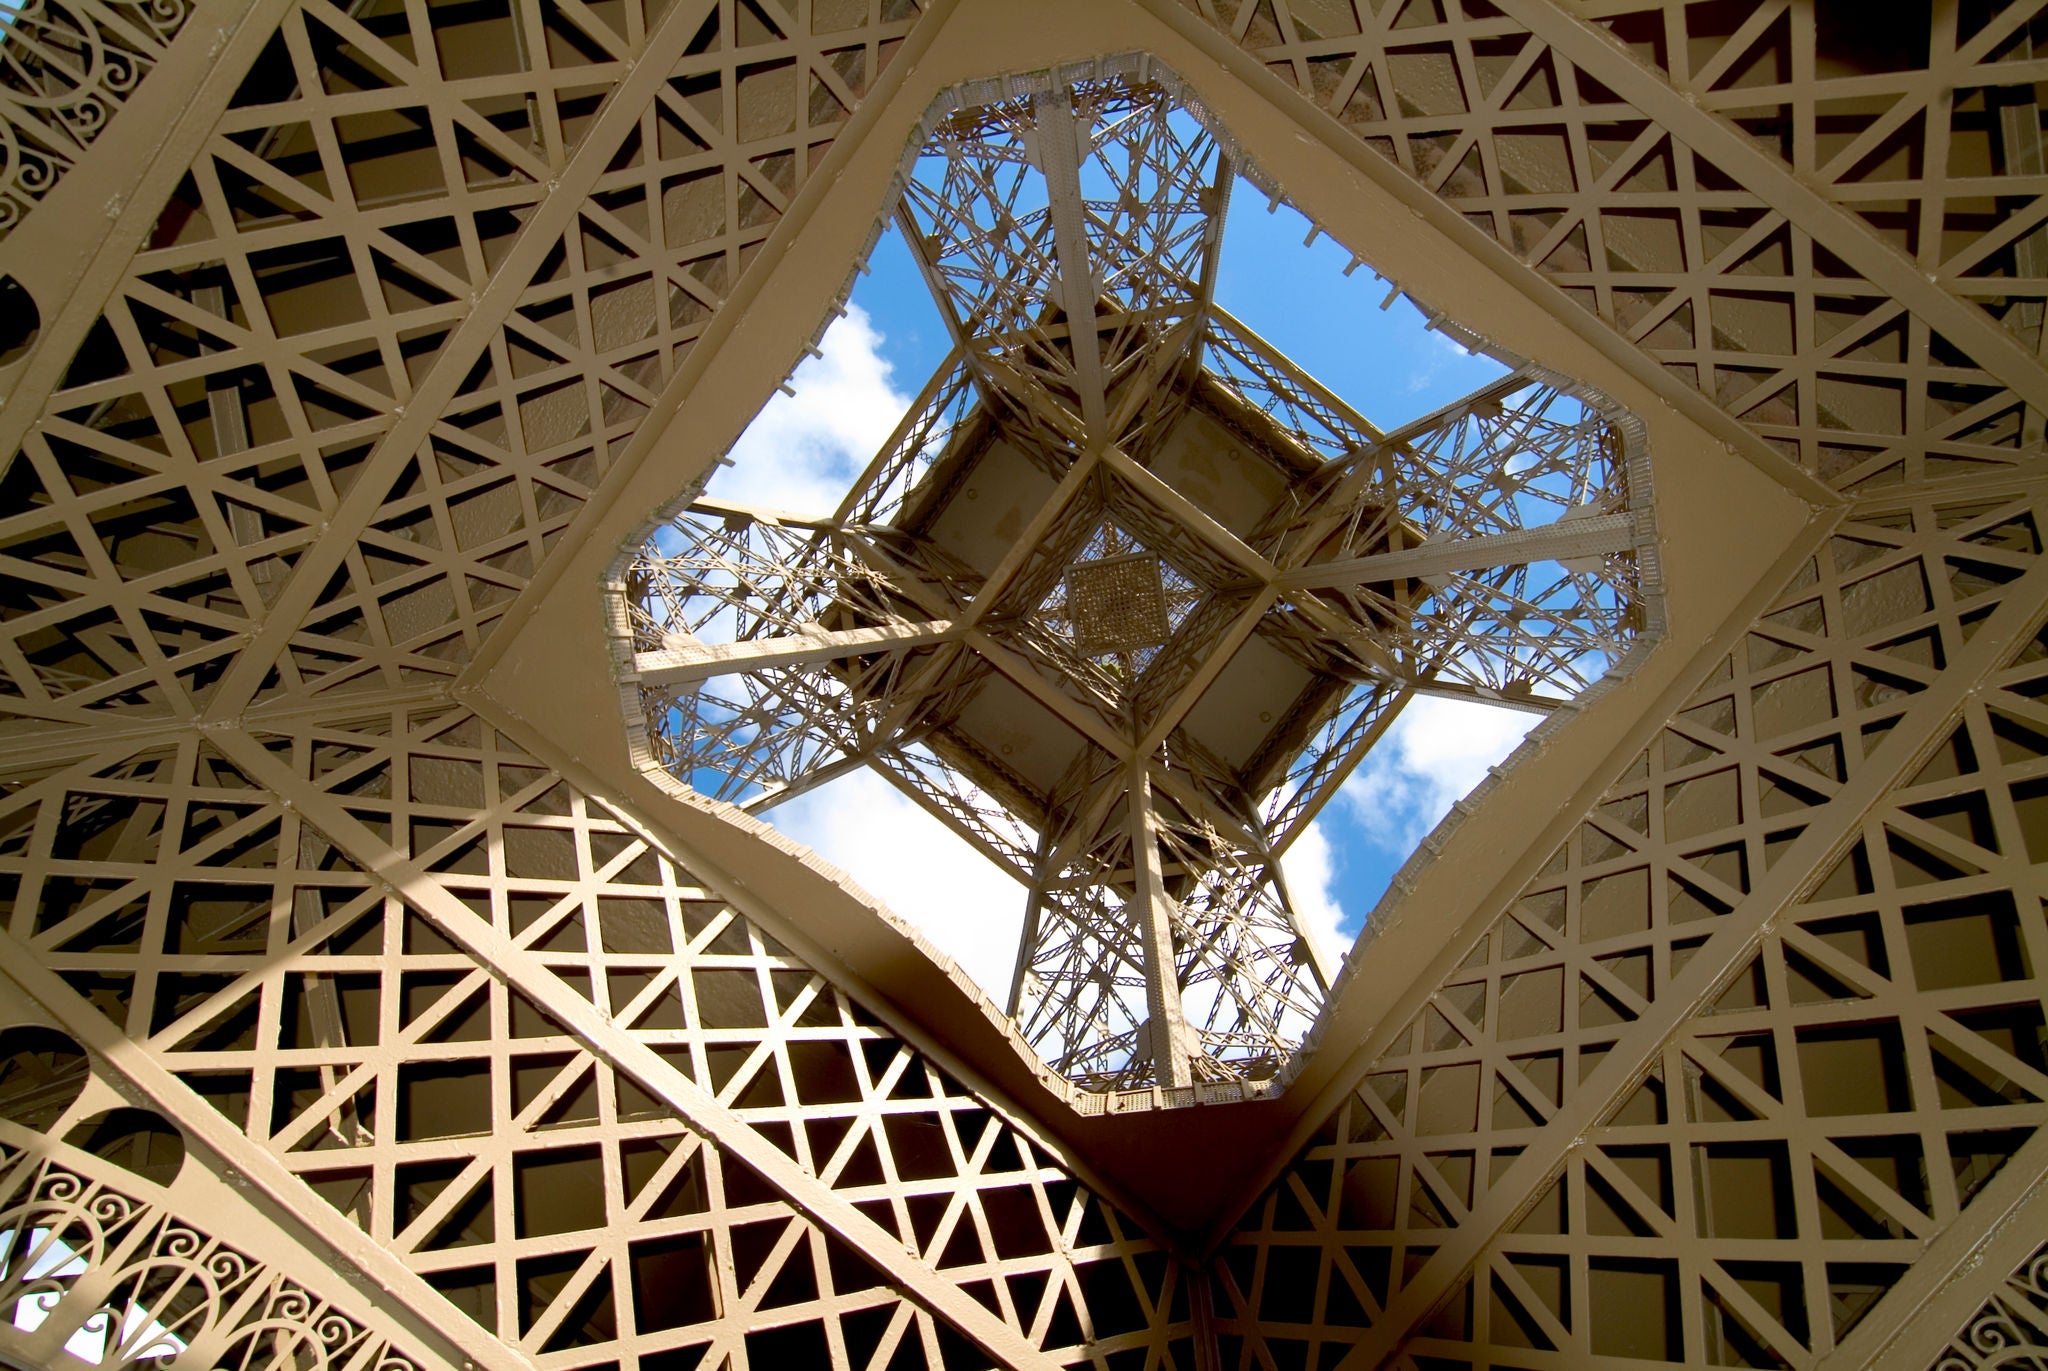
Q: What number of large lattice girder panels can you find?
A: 4